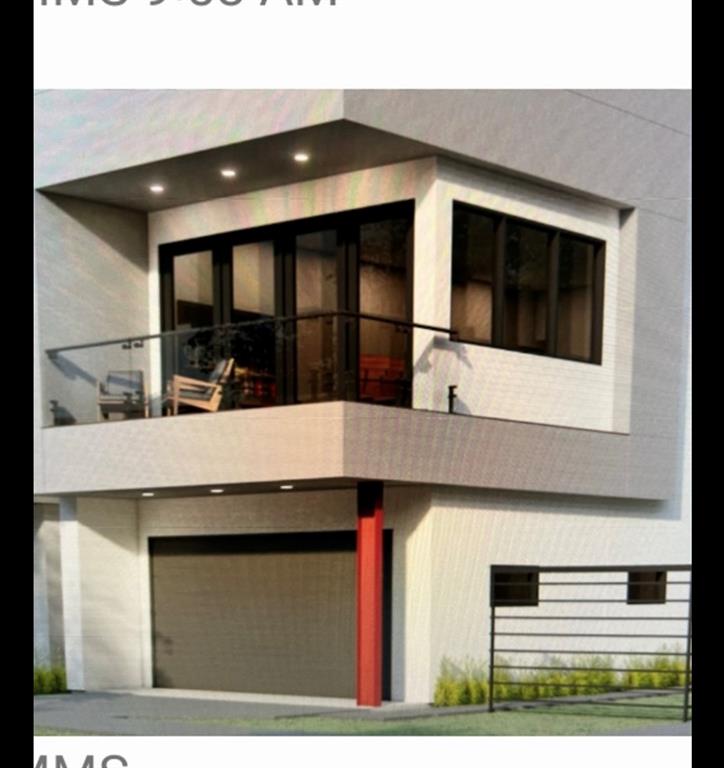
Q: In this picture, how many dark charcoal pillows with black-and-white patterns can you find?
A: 0